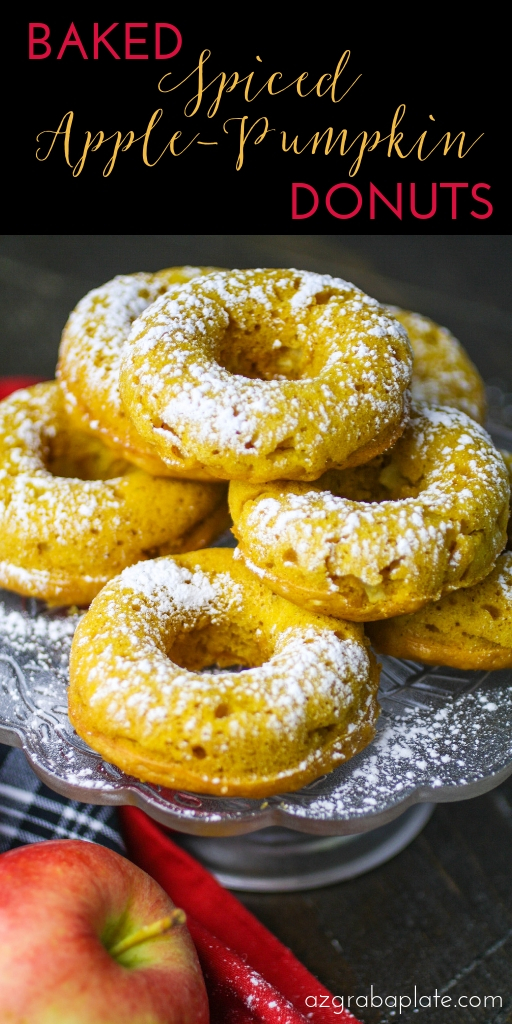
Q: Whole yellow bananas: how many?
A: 0